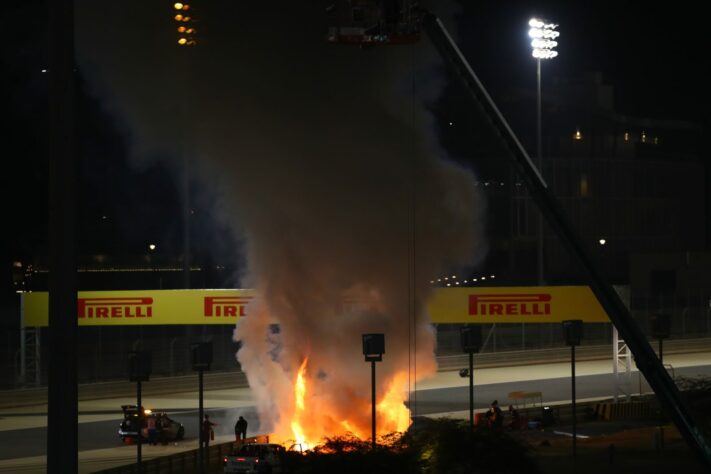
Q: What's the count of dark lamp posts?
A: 6